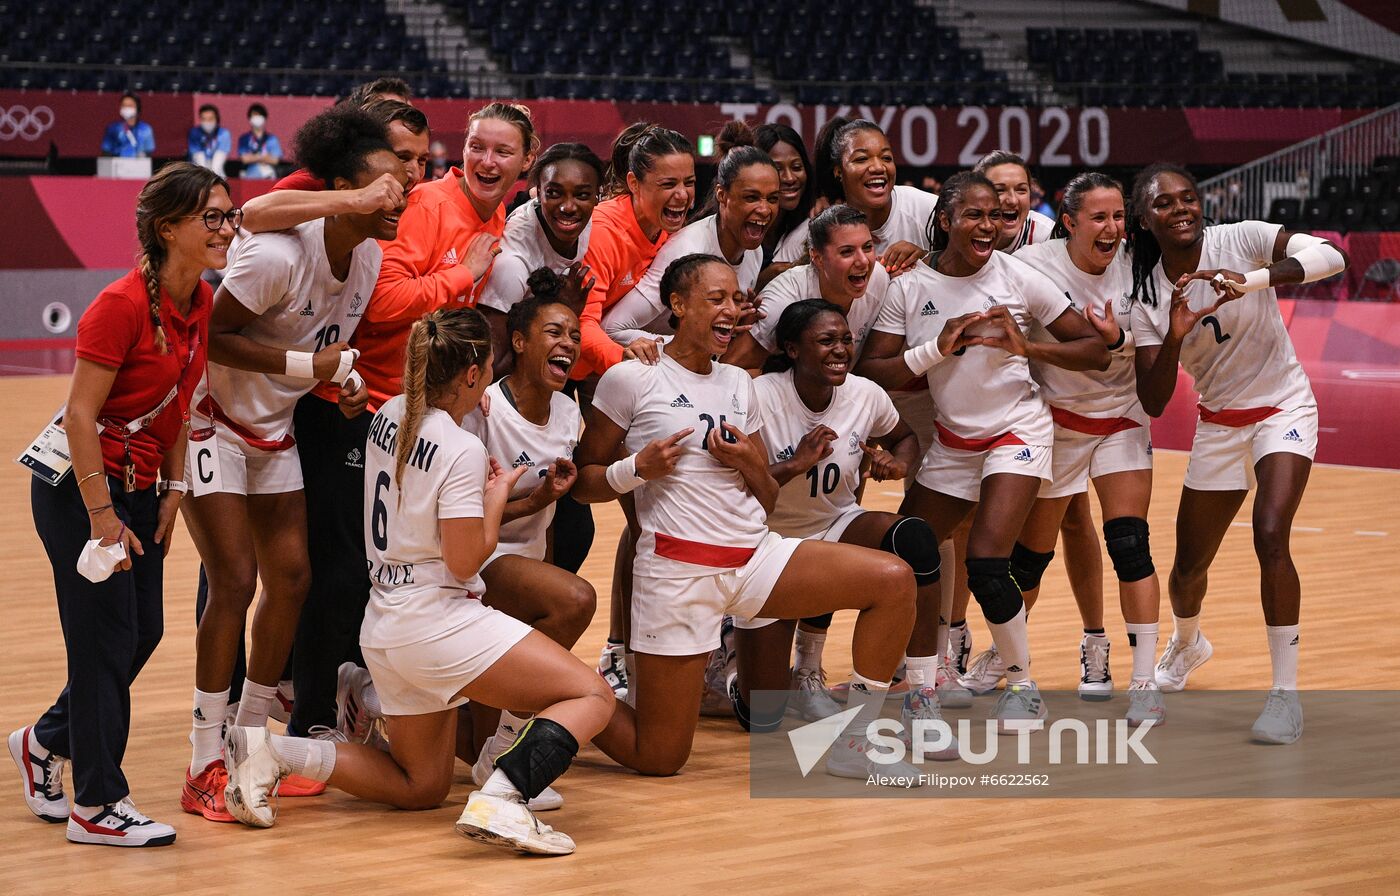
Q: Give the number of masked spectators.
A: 3